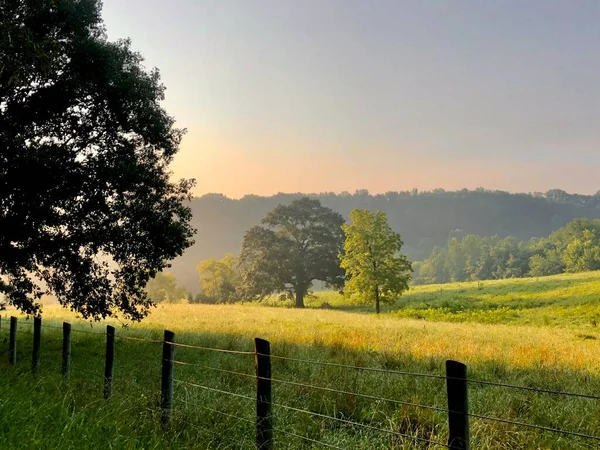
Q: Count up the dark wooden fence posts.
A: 7